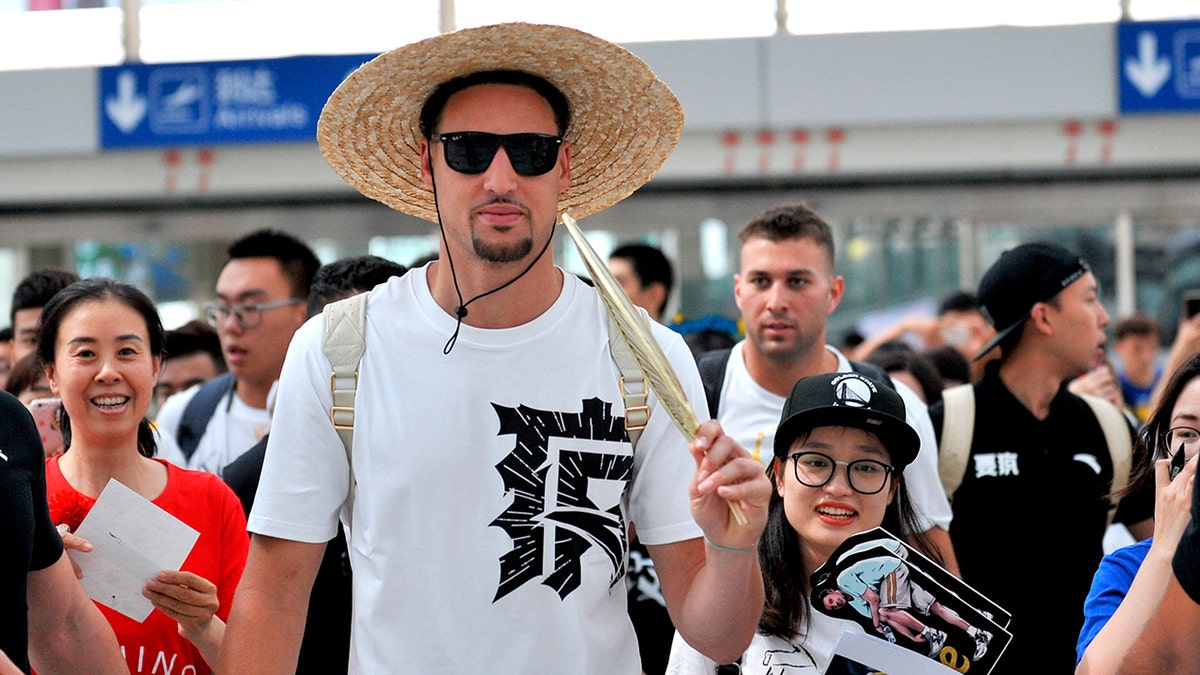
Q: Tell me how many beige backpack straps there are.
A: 4